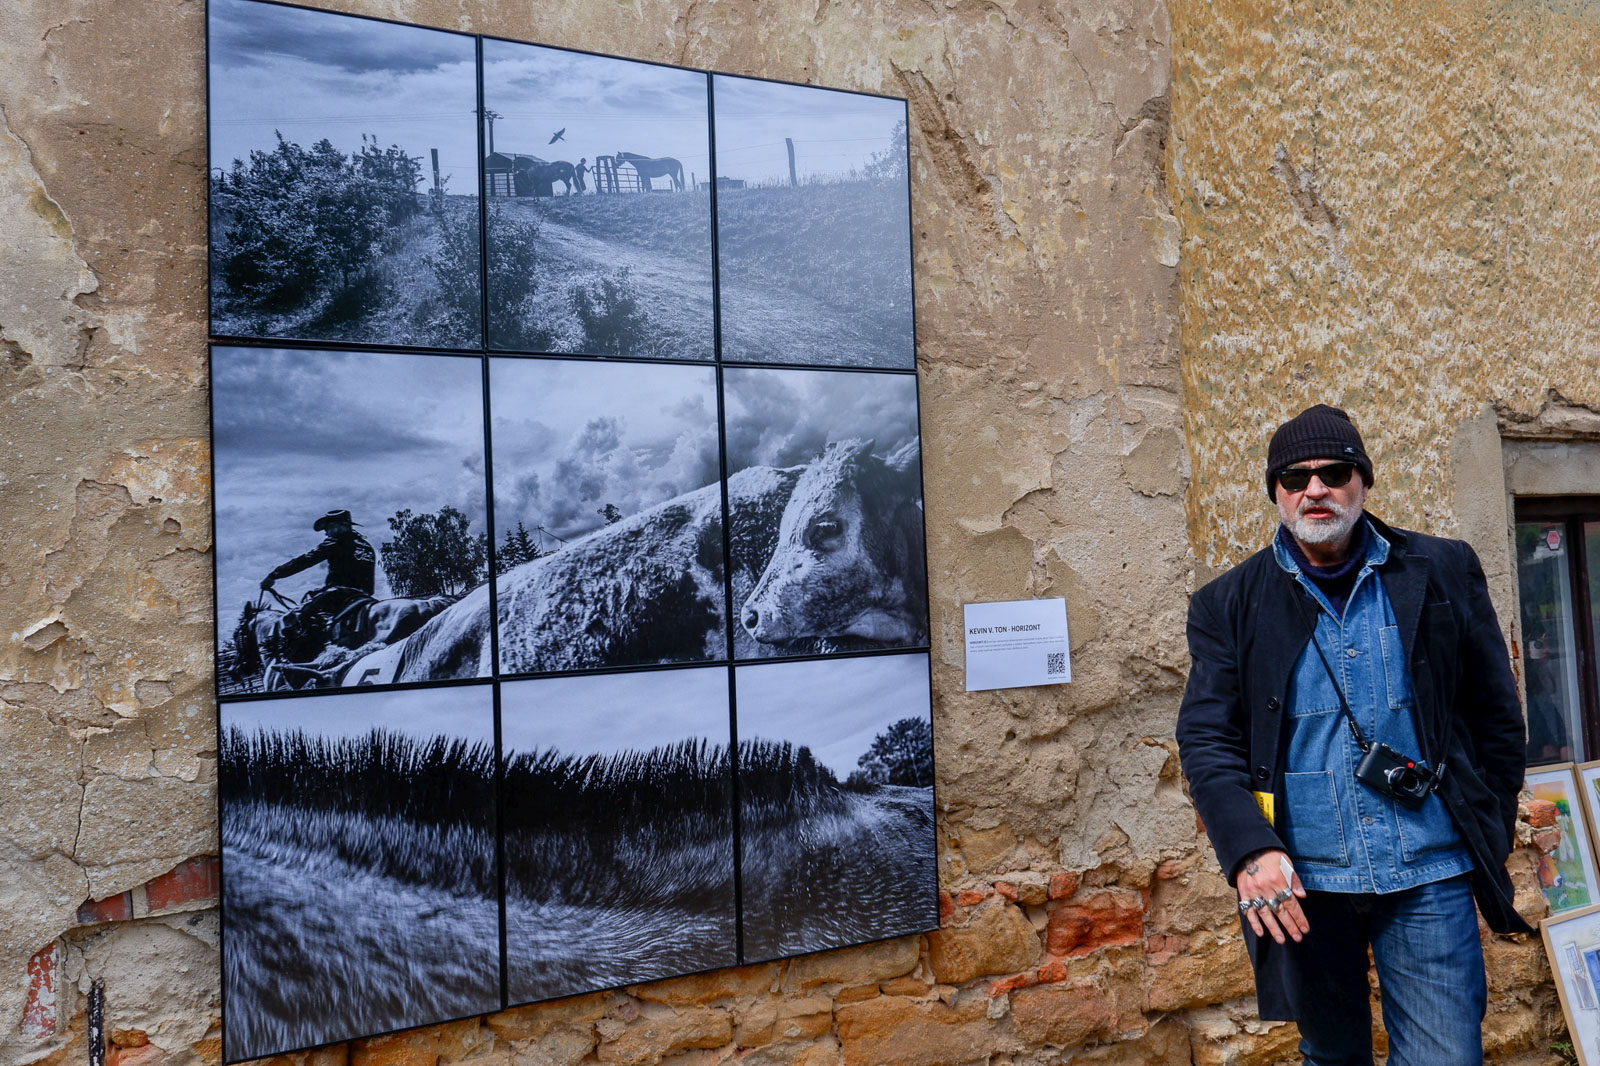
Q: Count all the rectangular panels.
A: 9